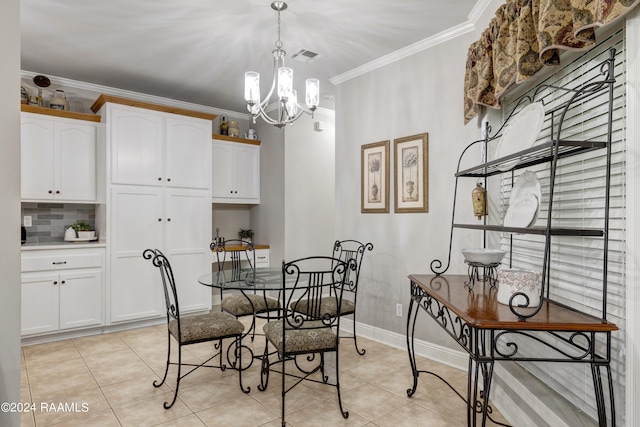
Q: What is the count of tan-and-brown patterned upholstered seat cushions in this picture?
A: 4